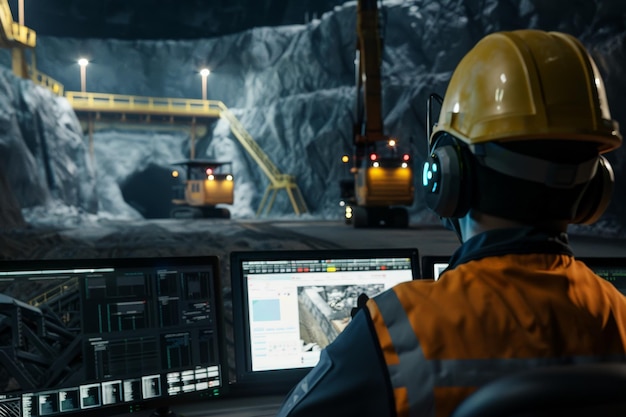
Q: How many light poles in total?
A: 2